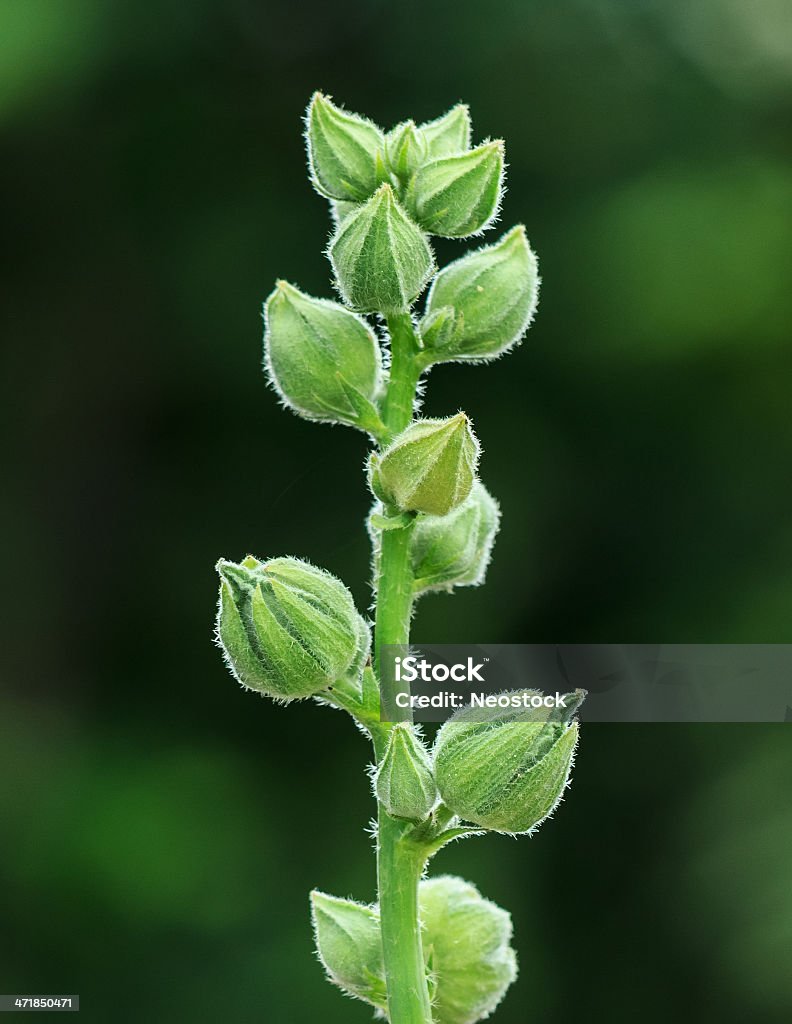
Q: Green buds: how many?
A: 14